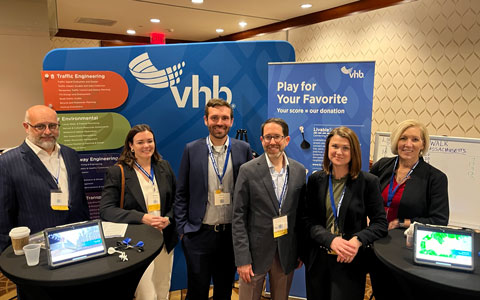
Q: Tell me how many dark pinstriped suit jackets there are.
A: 1